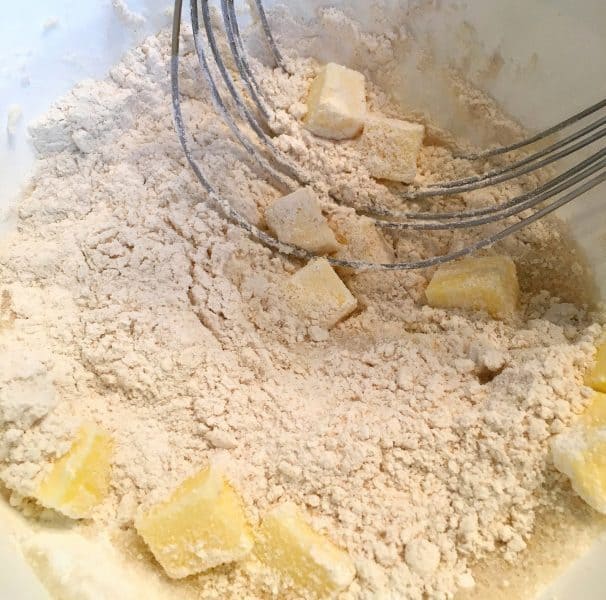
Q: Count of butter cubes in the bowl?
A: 11